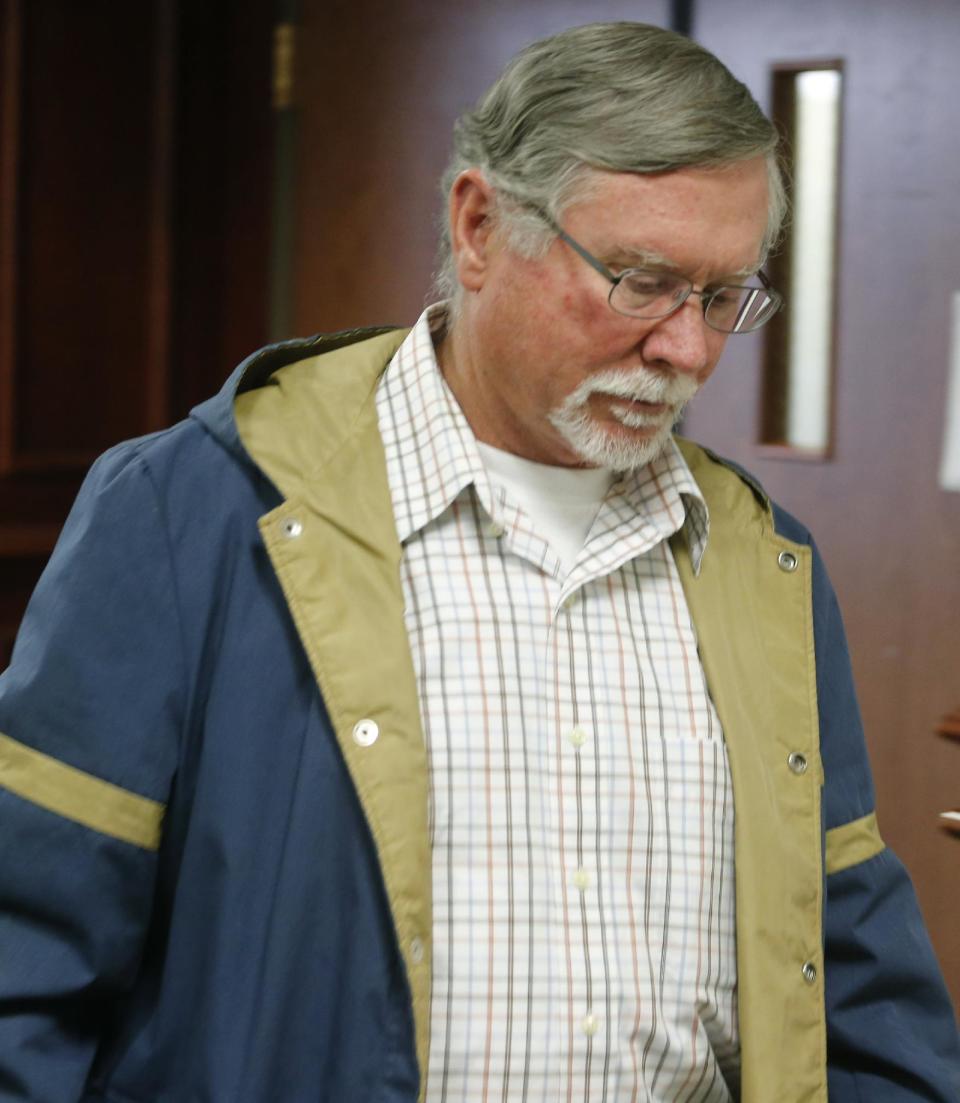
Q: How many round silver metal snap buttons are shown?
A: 6